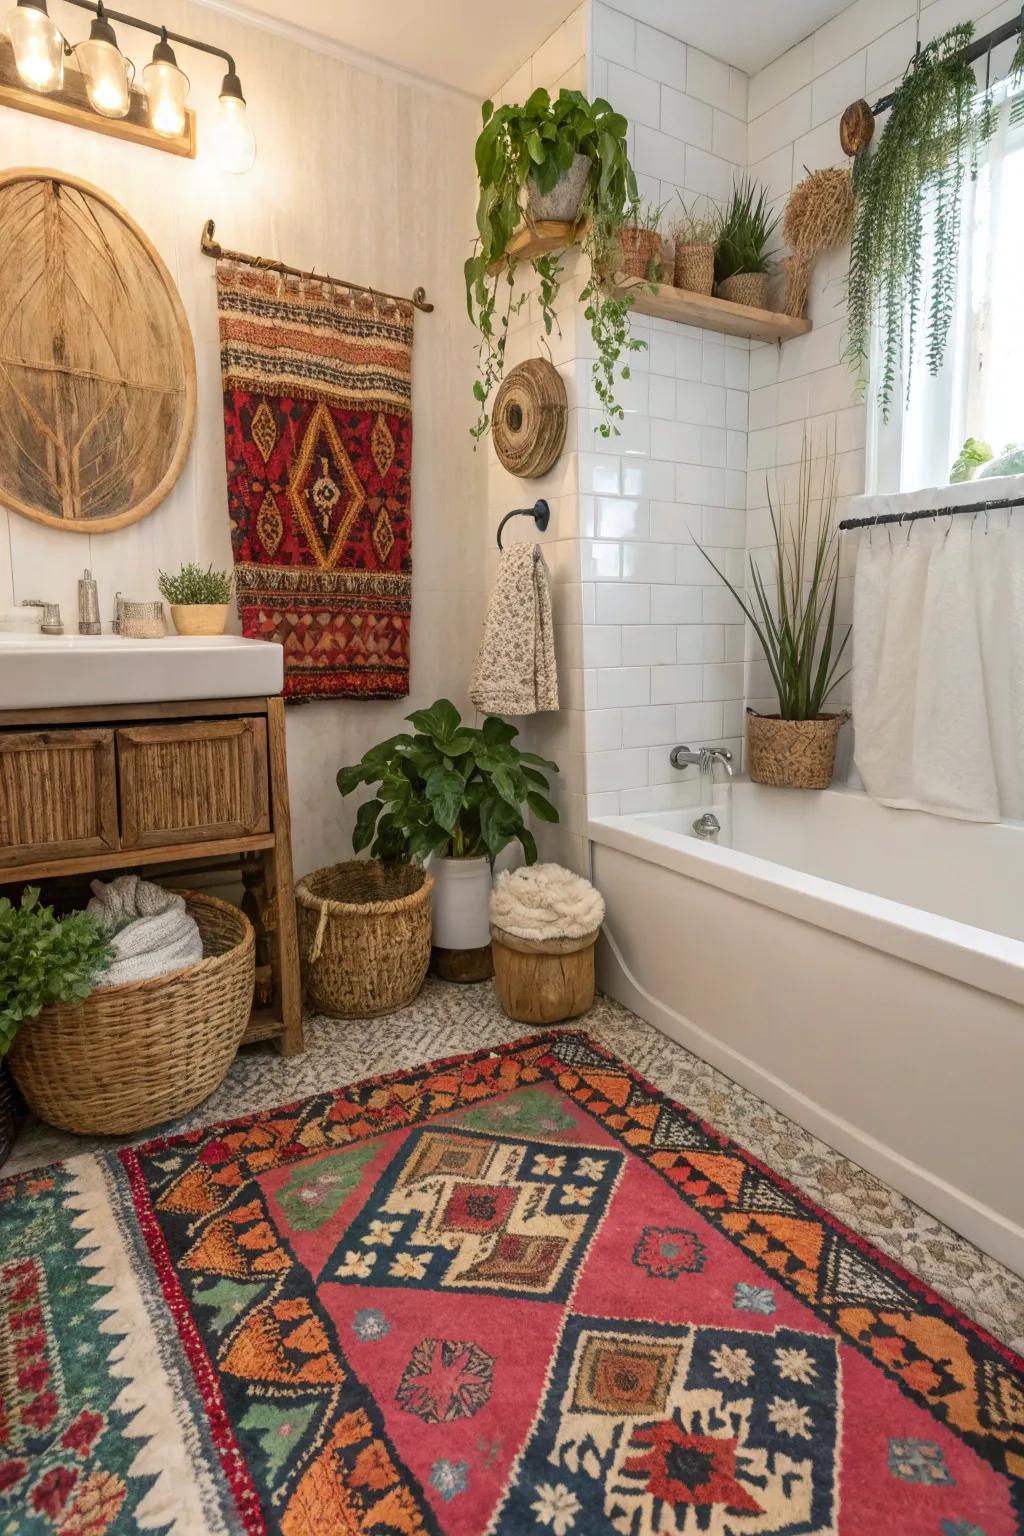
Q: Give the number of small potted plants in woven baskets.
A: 3